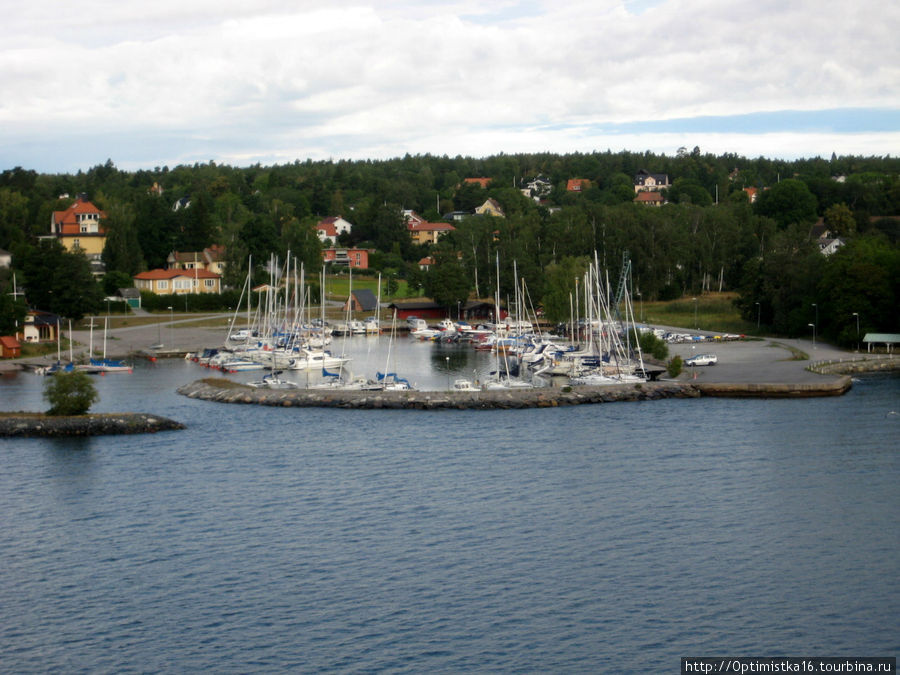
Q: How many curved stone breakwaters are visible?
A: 2